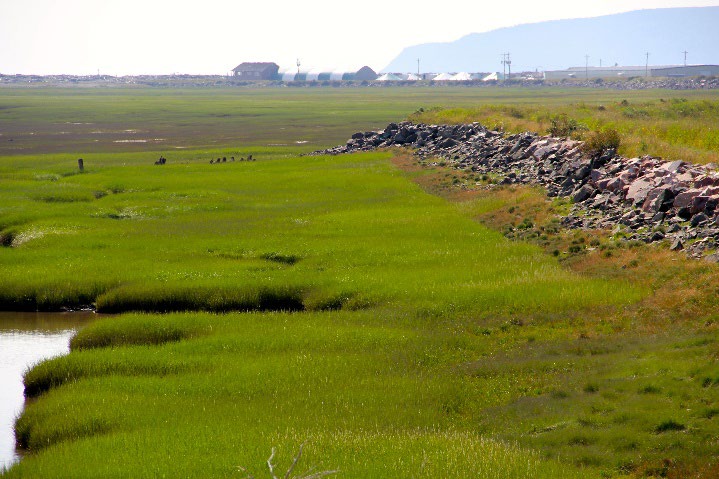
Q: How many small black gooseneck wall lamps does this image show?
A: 0